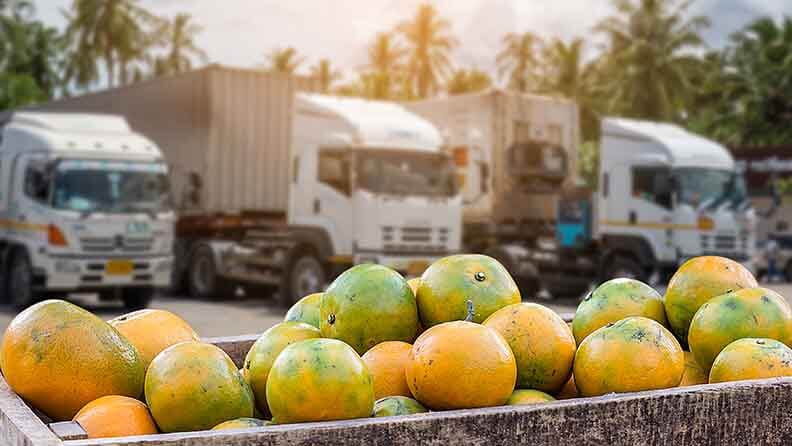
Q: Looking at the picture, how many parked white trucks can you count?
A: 3